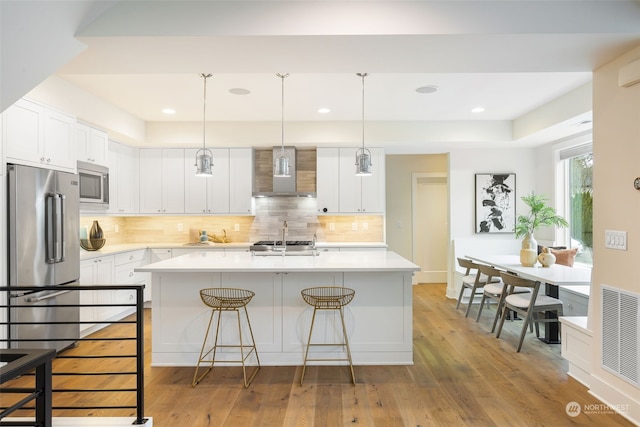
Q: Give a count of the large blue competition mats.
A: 0